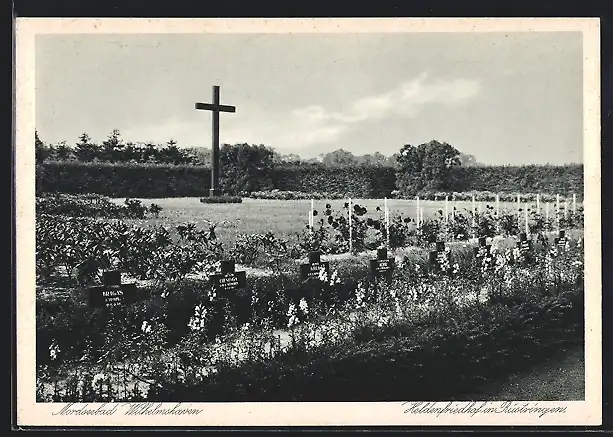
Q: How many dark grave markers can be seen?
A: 8